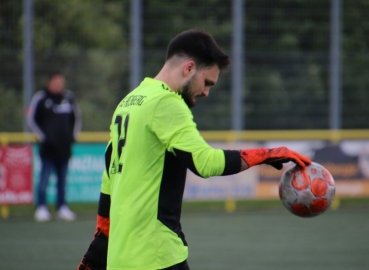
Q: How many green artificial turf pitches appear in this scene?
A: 1